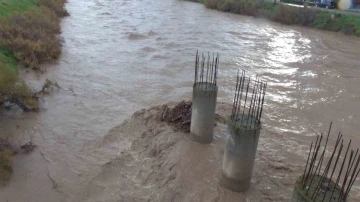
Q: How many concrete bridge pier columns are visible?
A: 3